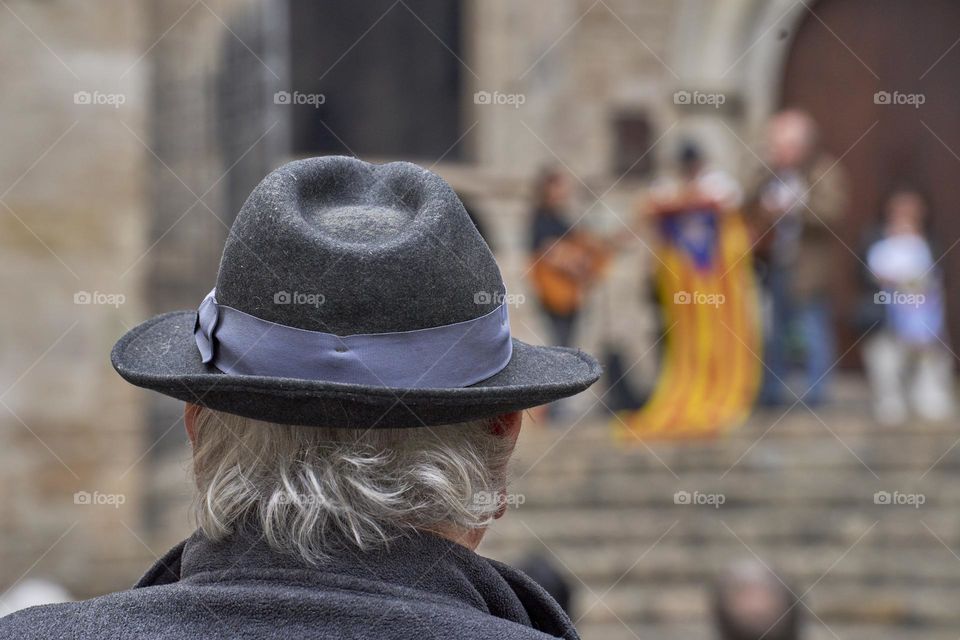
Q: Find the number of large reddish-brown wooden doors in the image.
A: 1